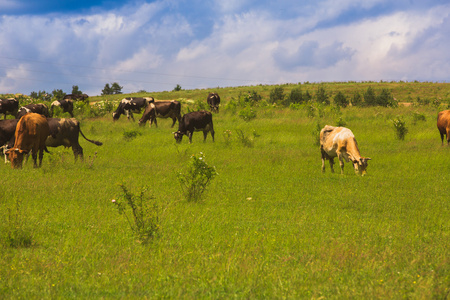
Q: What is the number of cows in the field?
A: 13